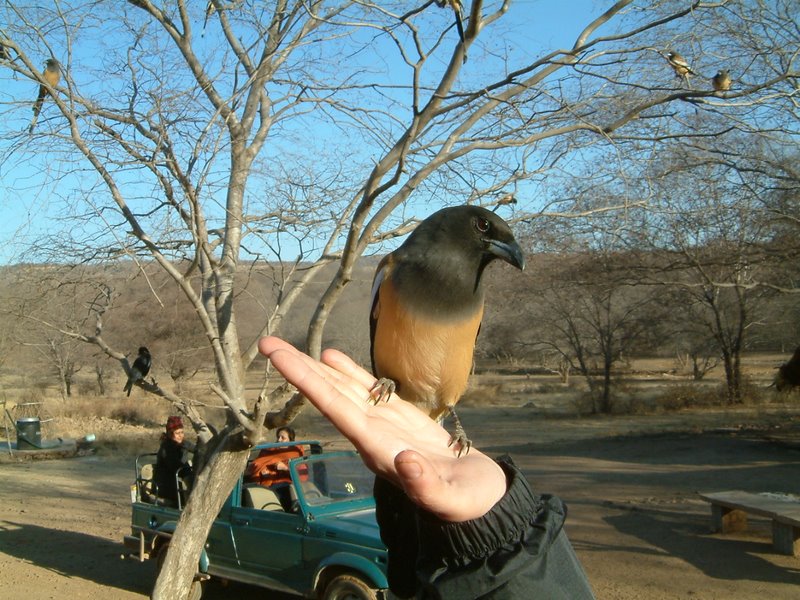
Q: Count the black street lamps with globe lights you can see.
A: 0